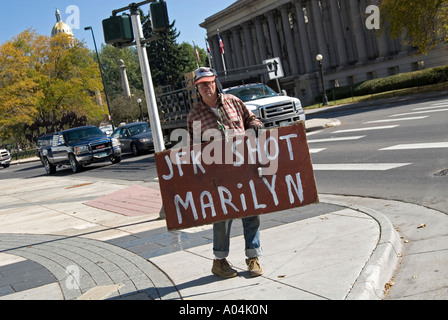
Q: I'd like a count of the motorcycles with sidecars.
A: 0